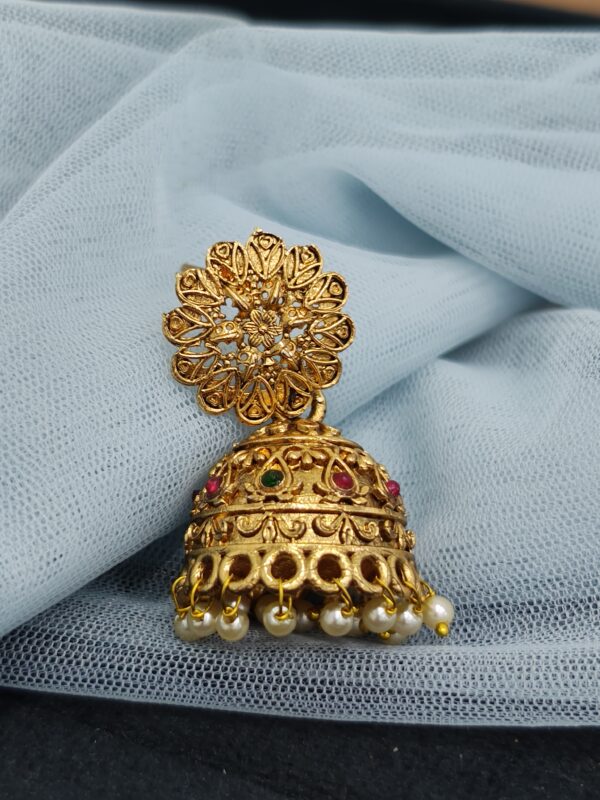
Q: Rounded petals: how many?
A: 12